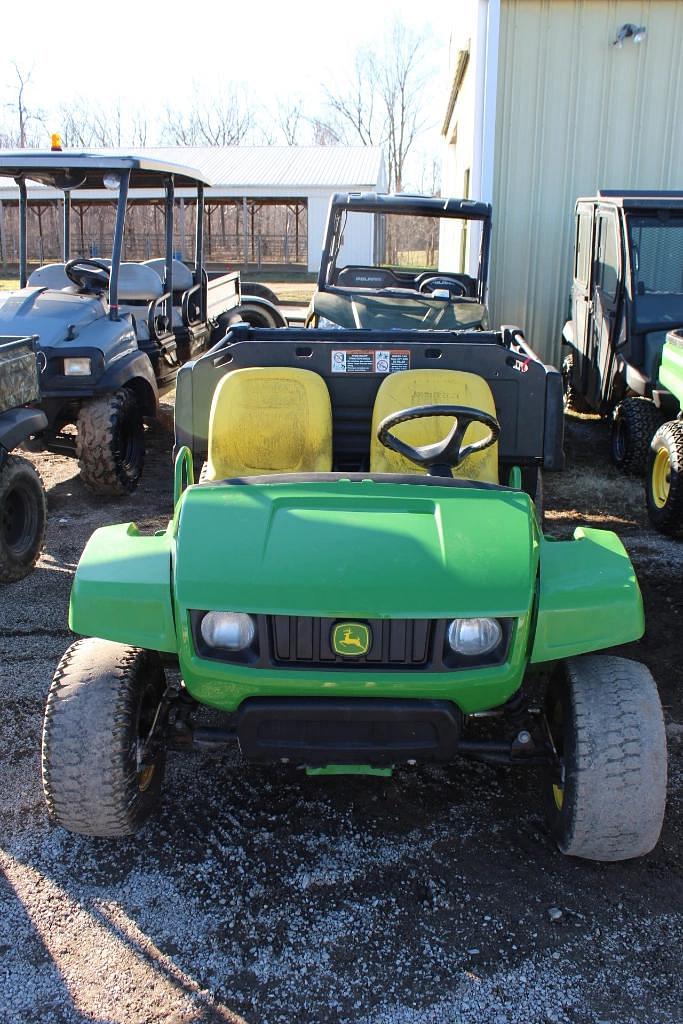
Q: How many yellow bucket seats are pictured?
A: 2